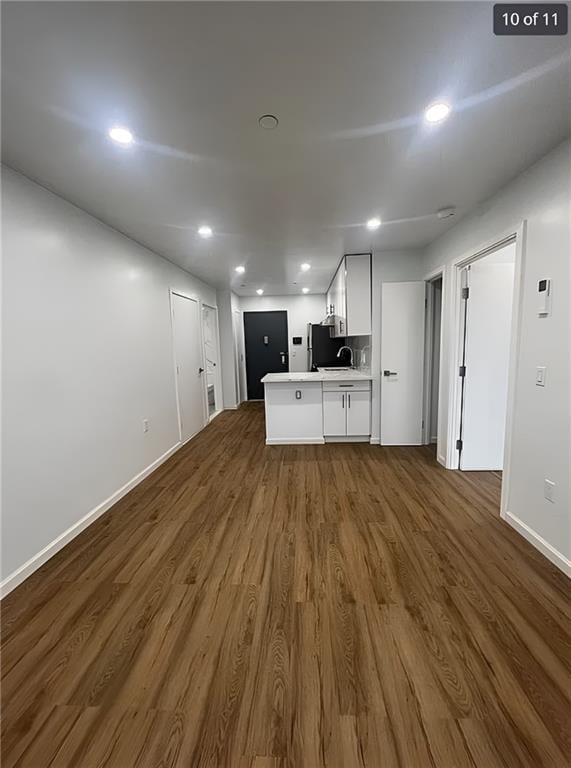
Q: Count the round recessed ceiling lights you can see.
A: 8